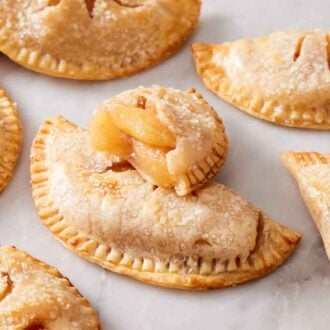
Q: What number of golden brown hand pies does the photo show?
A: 7